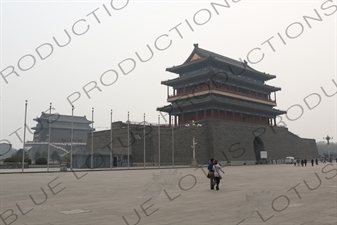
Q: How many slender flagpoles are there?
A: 9